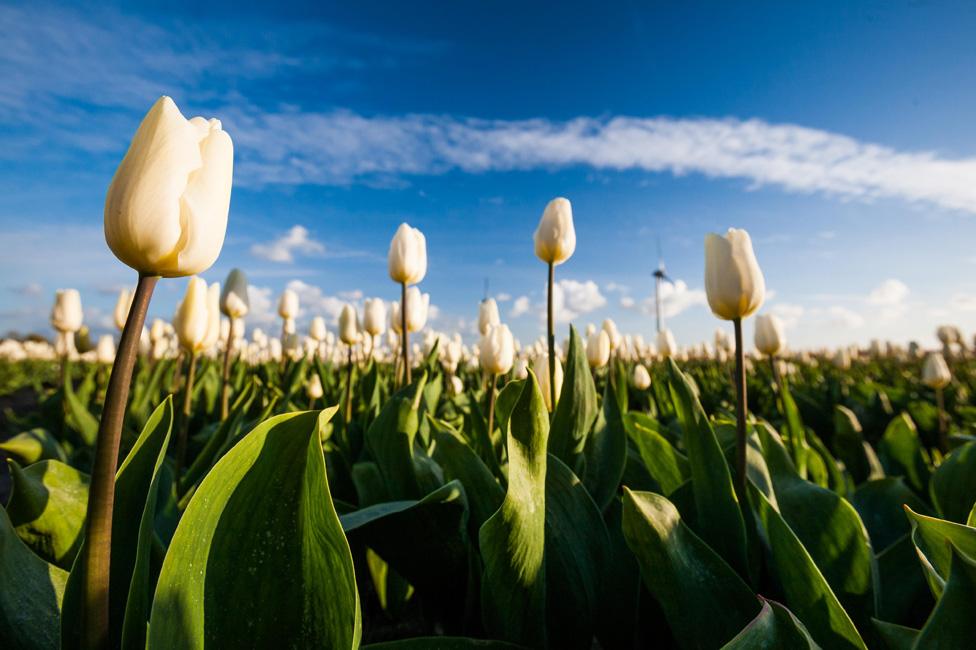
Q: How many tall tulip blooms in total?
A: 4